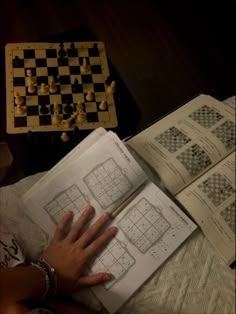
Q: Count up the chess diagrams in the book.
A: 6